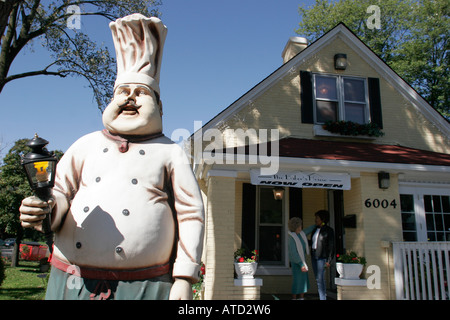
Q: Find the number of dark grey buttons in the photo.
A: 8